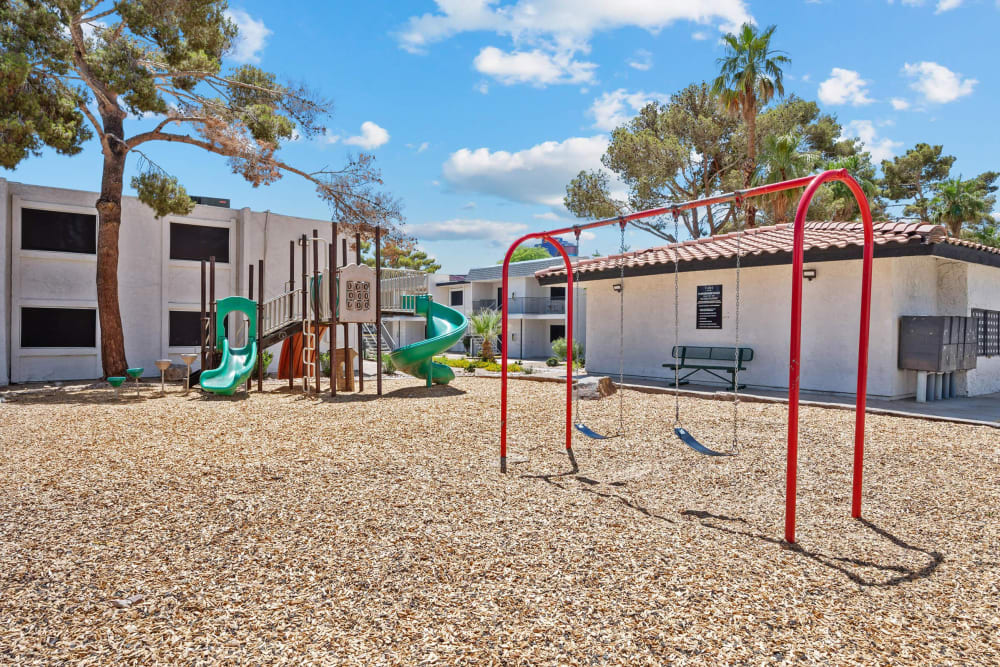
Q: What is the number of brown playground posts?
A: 12